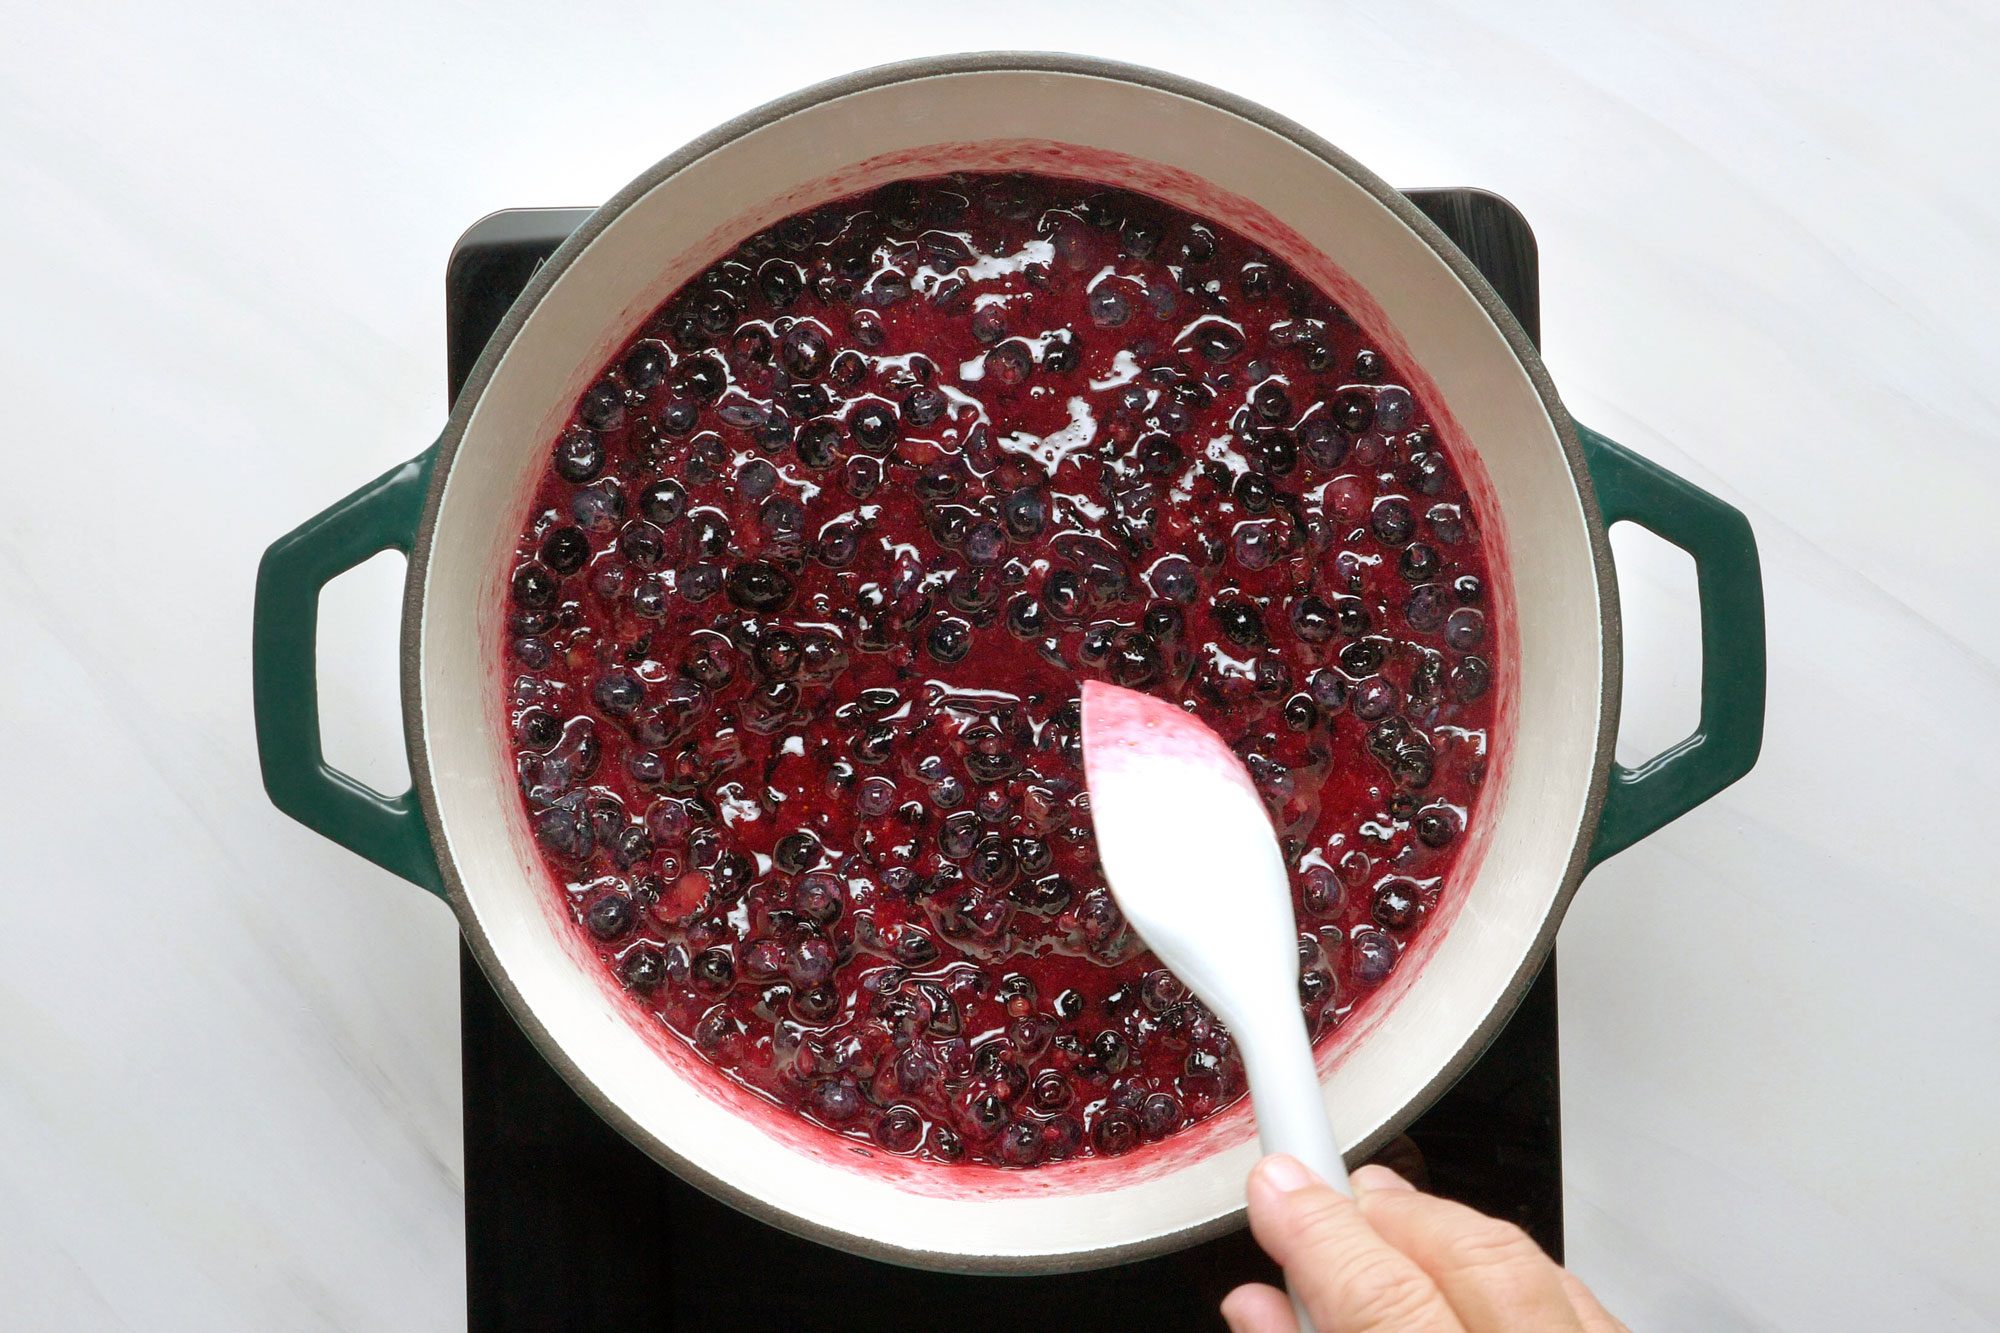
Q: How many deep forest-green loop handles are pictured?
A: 2